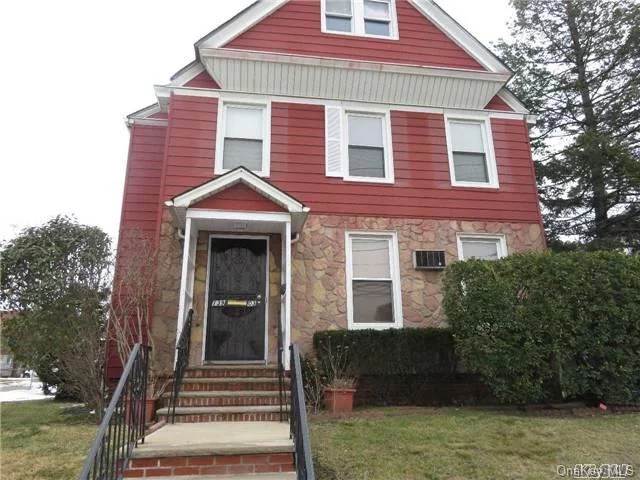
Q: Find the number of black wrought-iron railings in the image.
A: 4